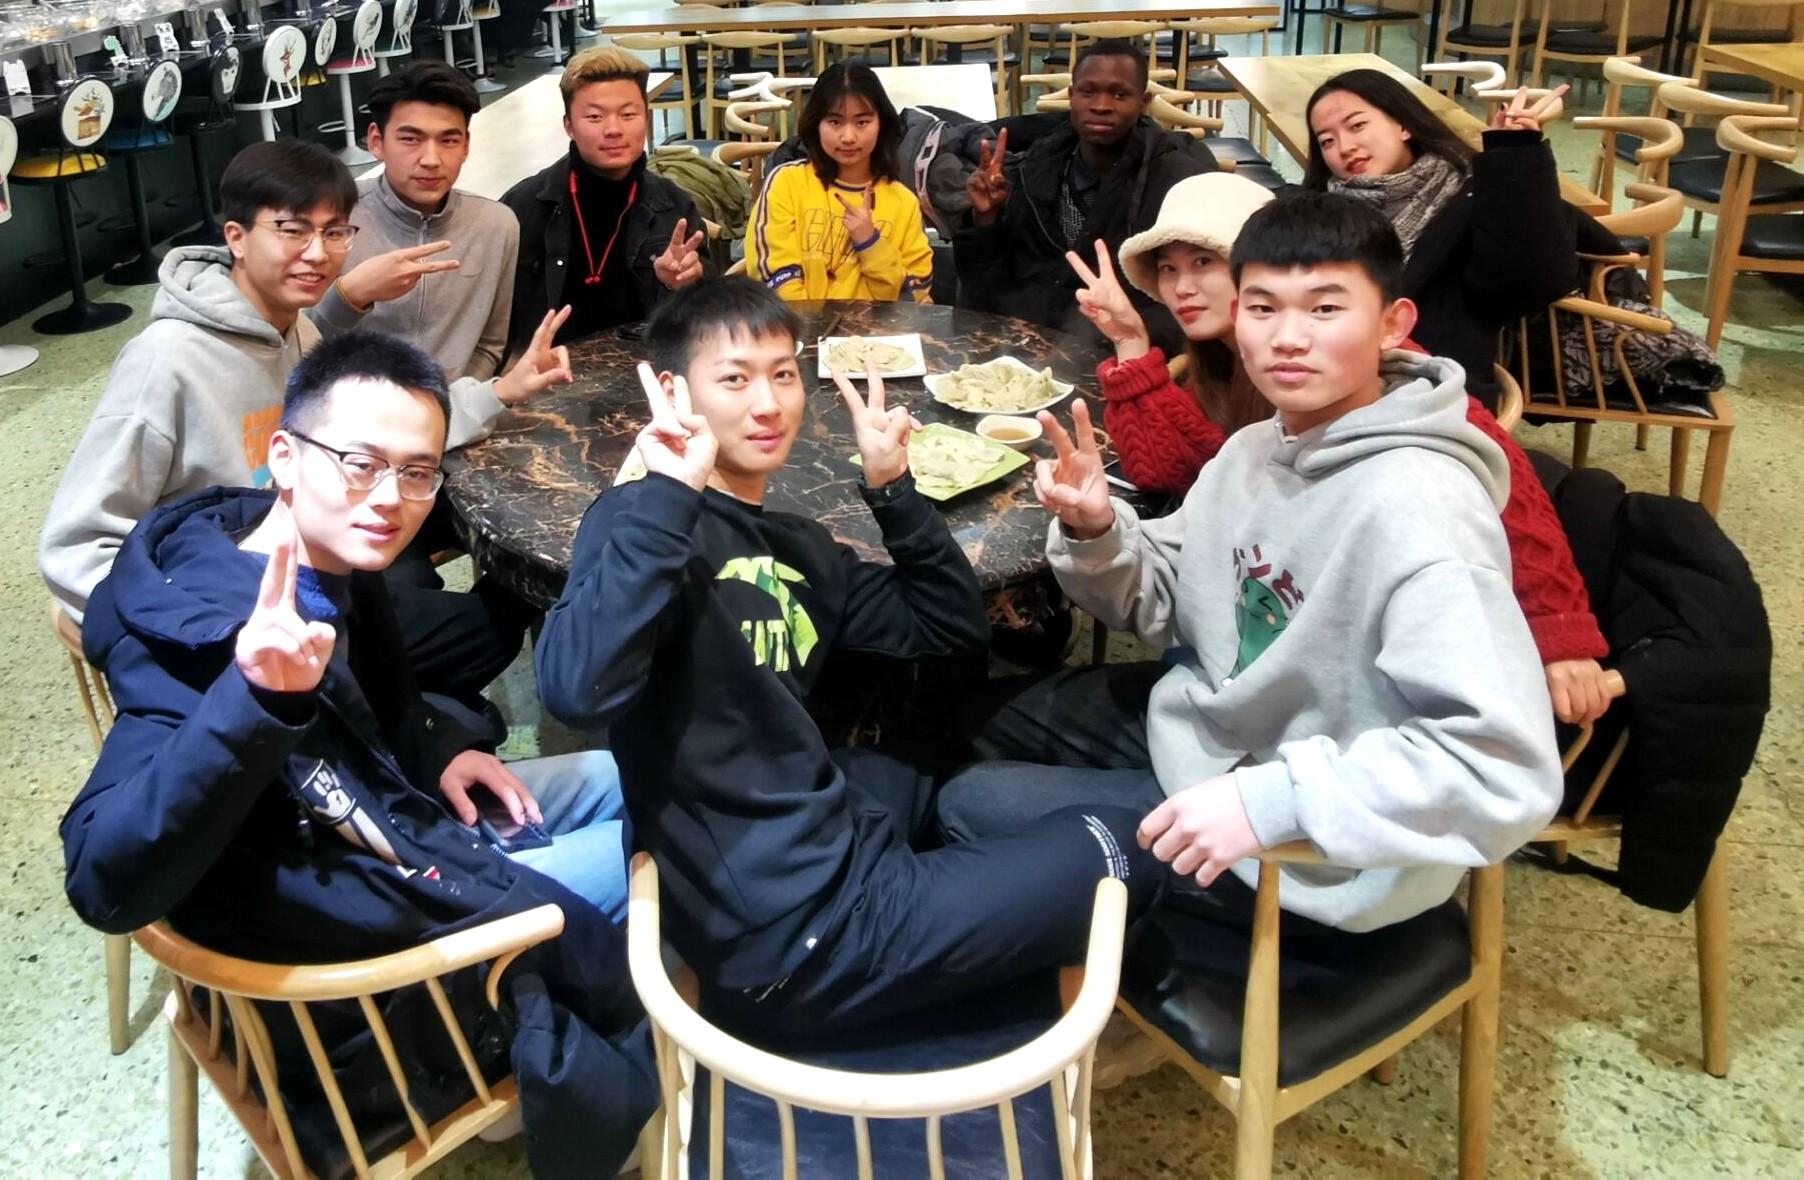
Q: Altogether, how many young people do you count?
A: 10